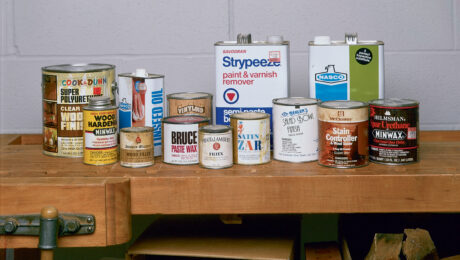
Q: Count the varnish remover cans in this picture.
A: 1